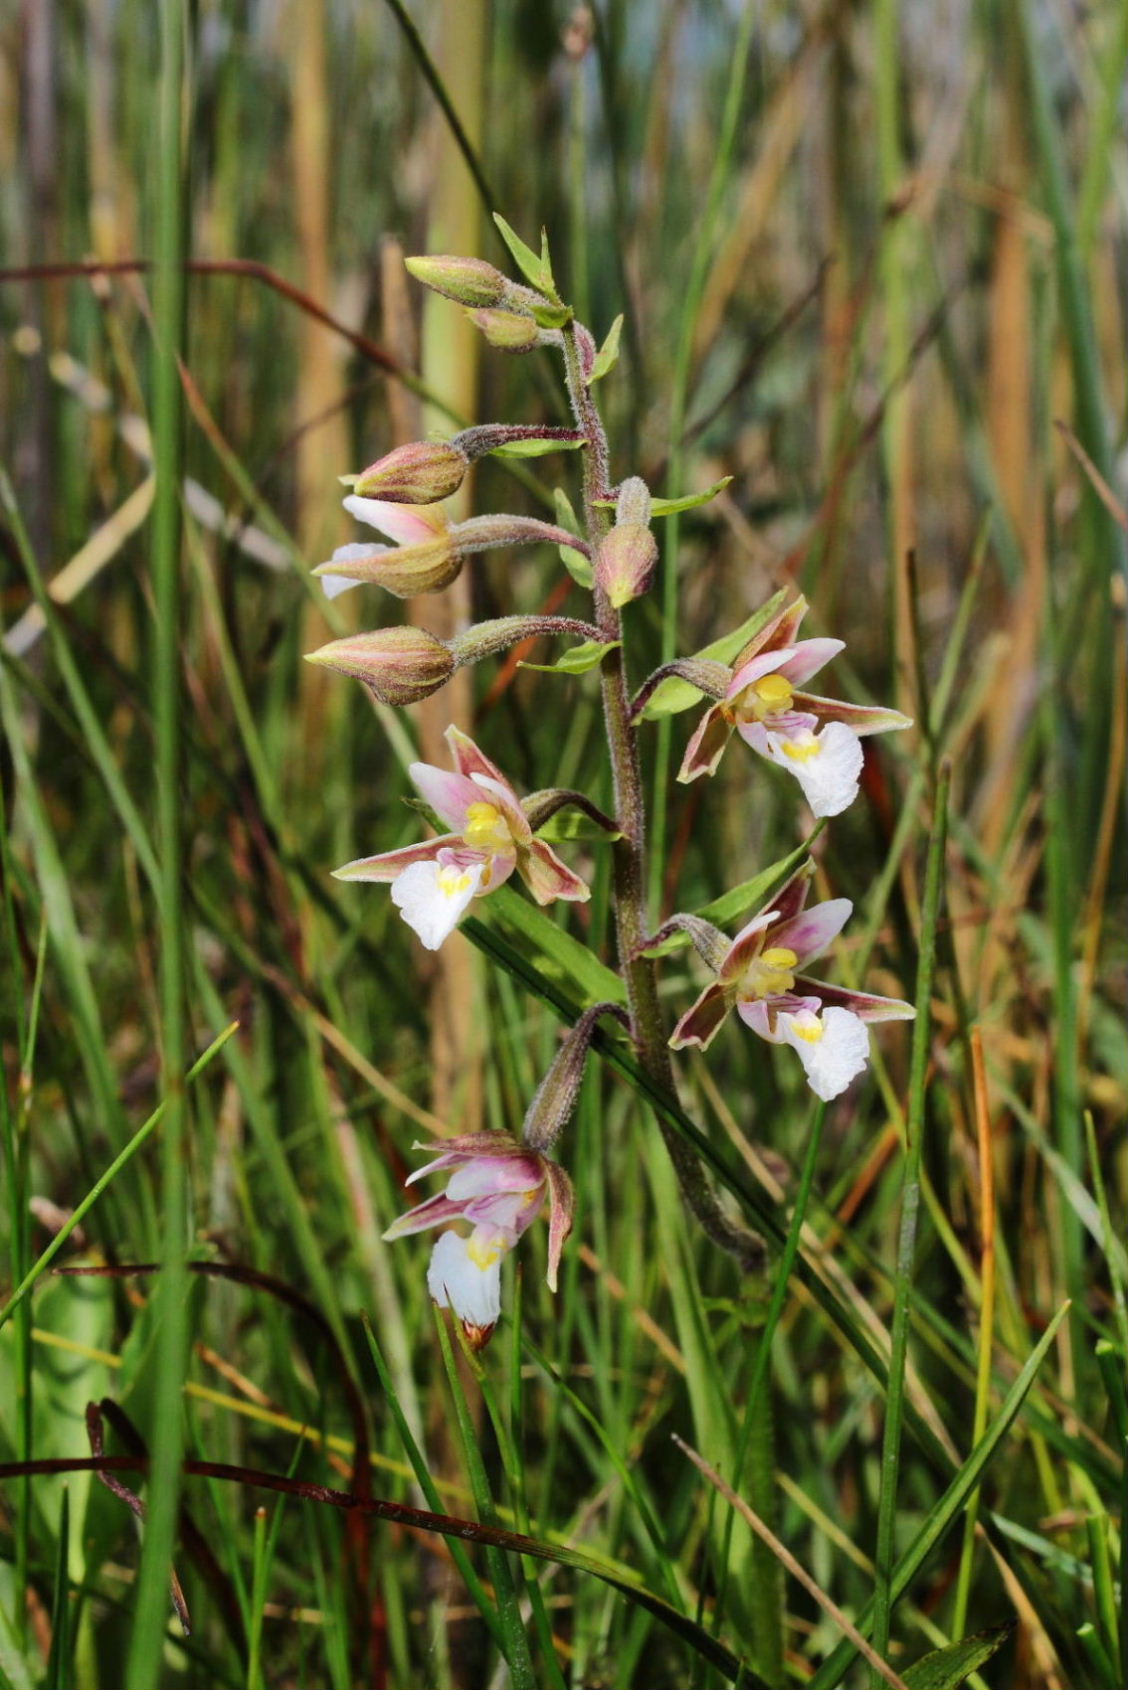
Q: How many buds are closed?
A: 5